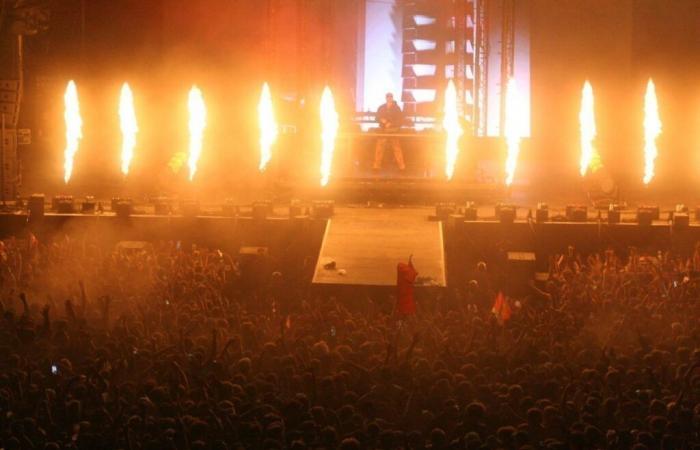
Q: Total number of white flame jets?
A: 9